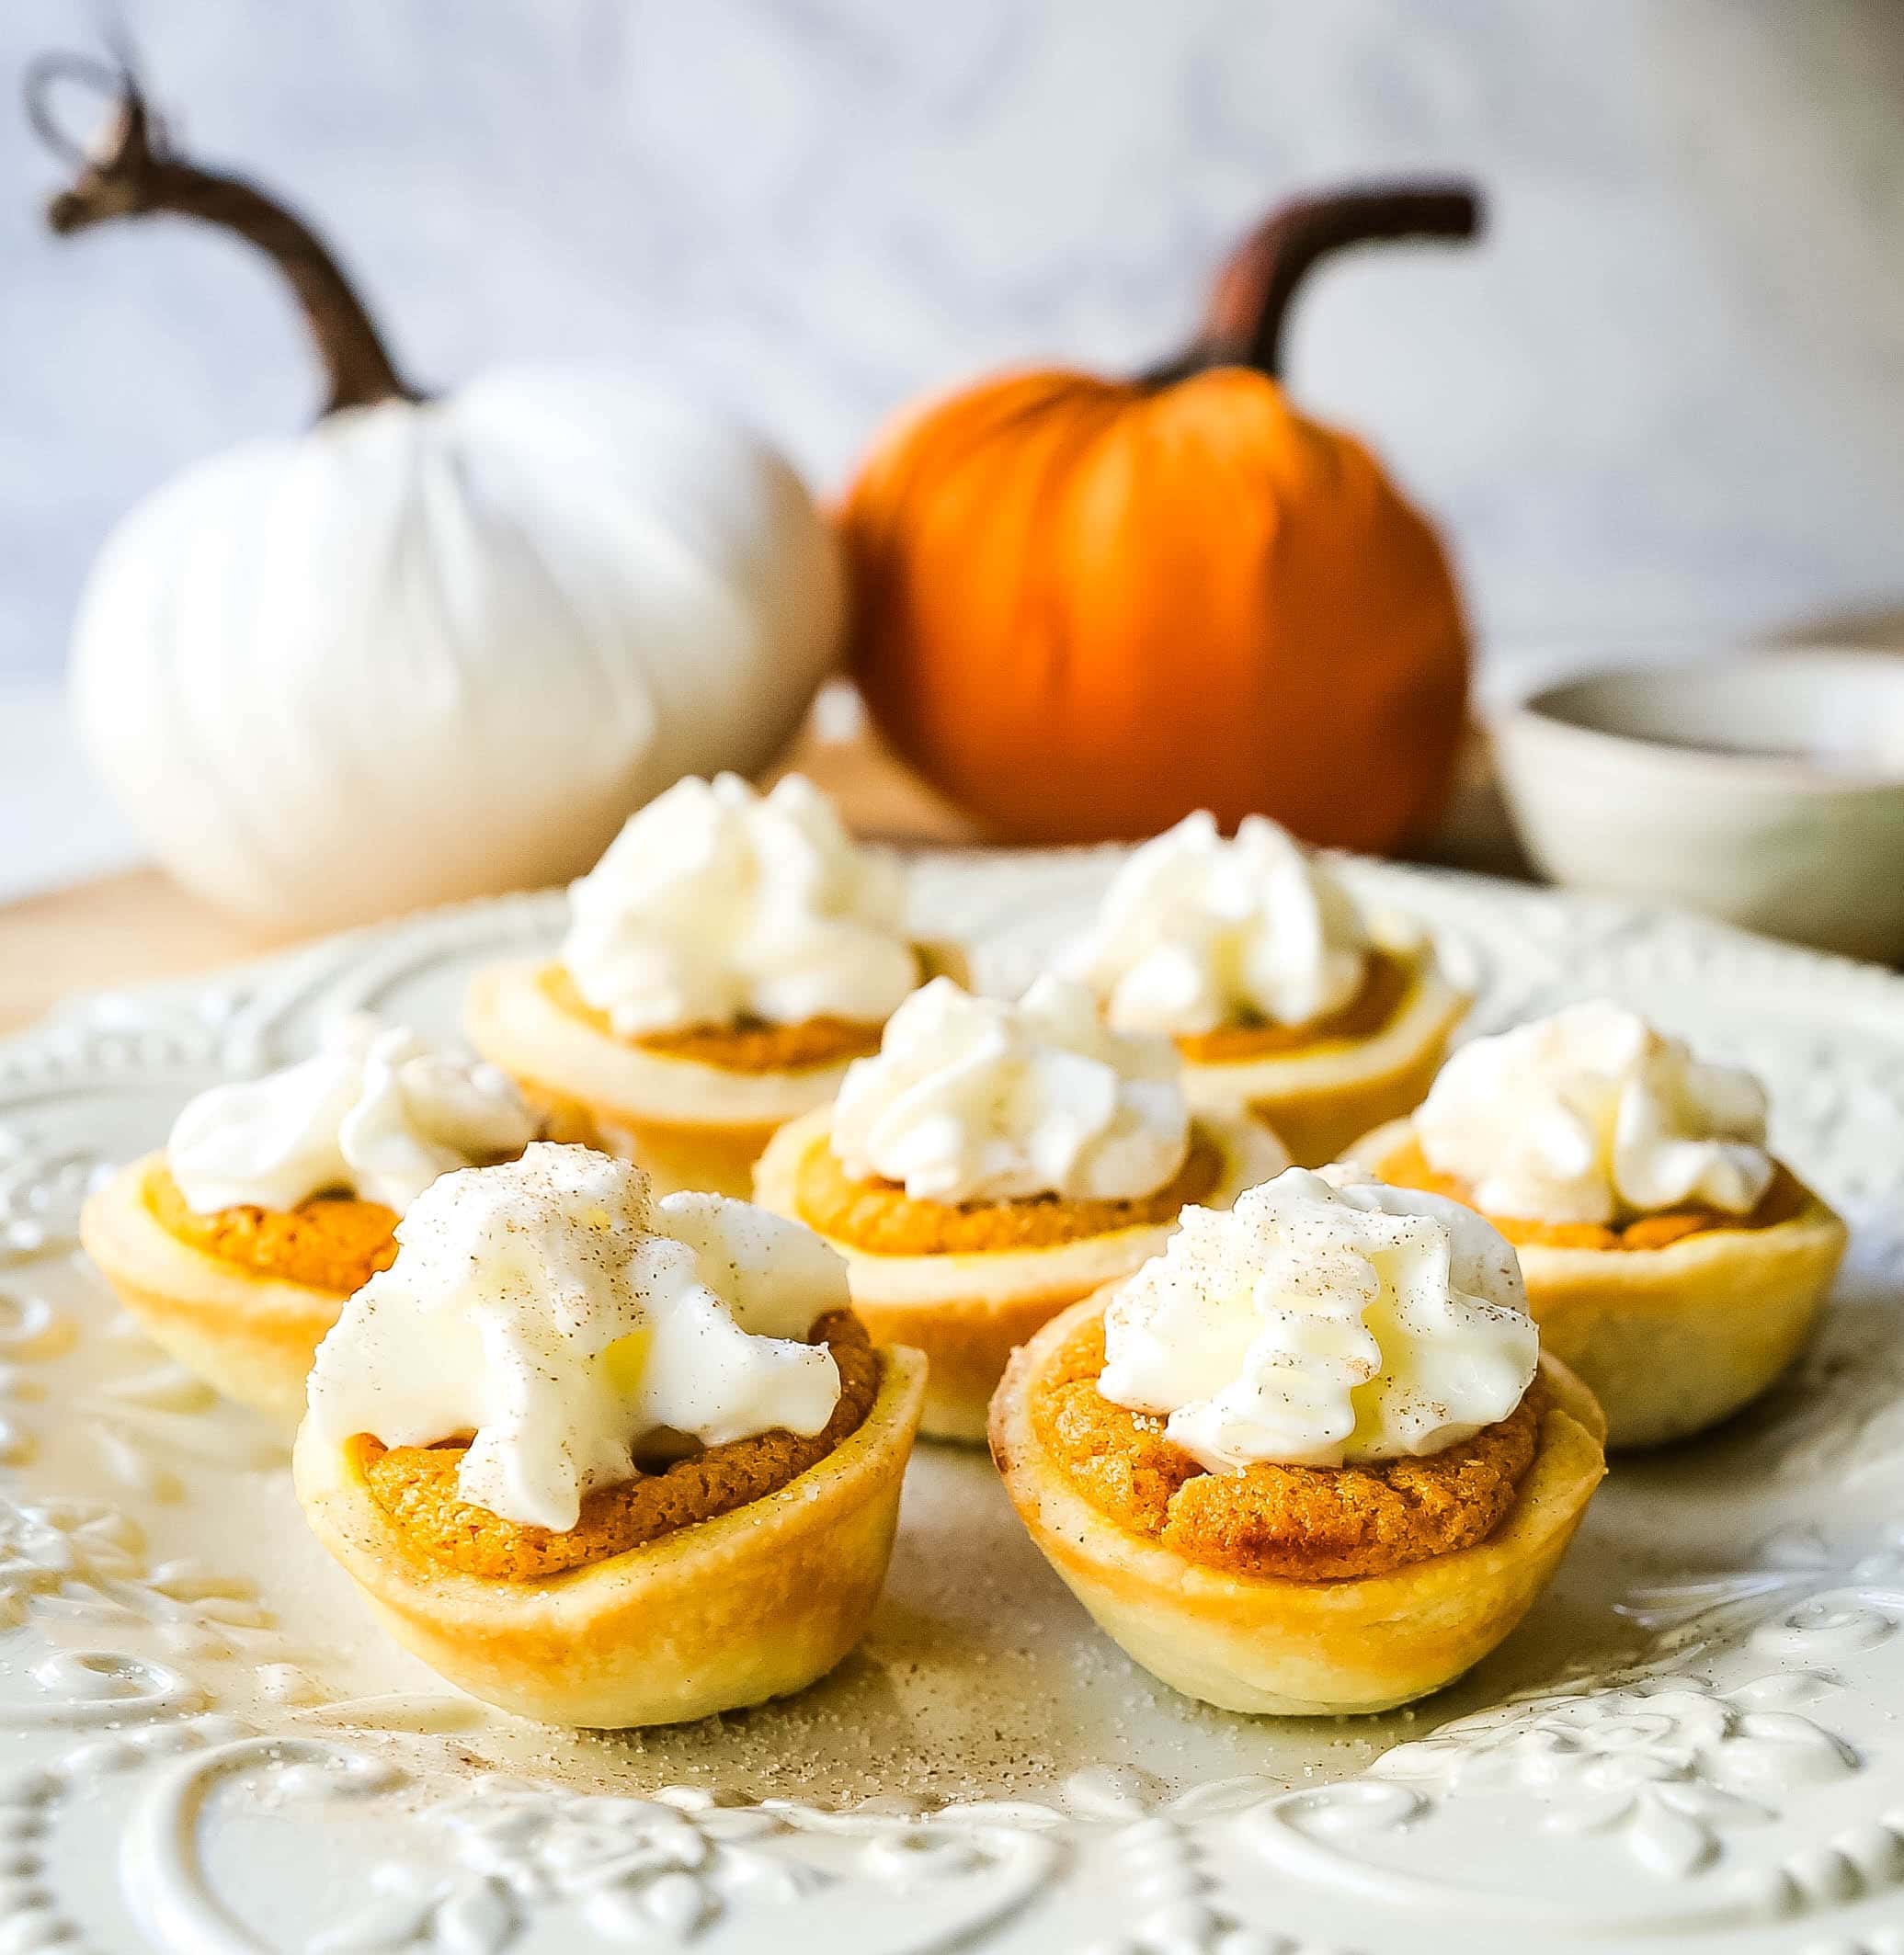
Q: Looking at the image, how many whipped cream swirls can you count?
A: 7